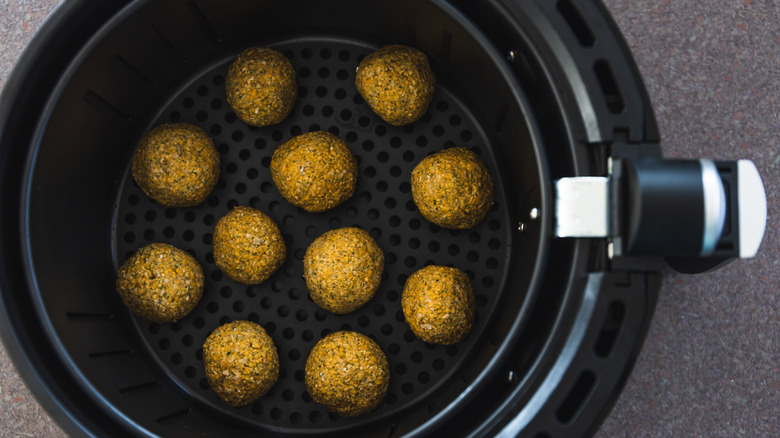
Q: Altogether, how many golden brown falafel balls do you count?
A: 11